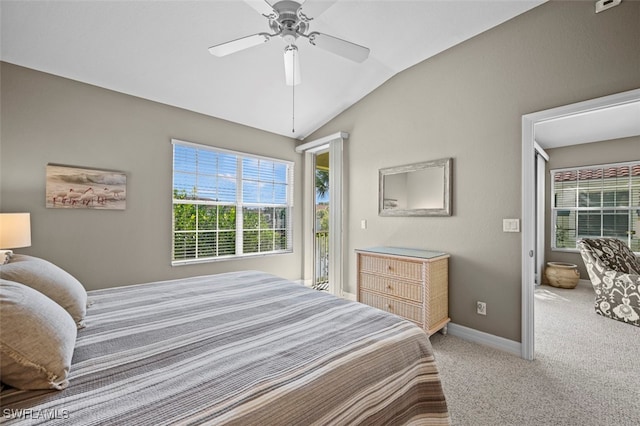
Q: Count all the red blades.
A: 0